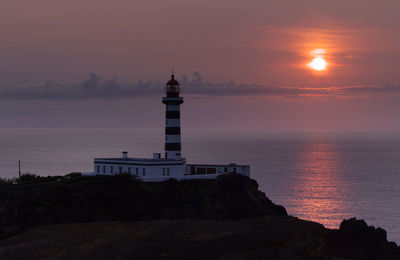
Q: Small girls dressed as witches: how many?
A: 0